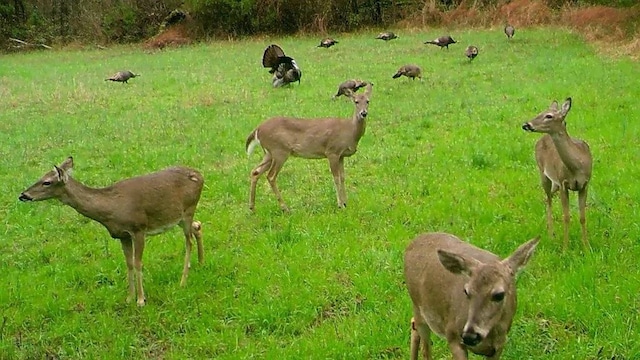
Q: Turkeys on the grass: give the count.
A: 9